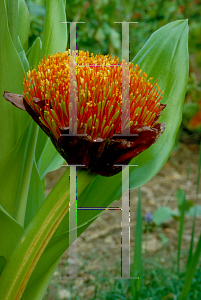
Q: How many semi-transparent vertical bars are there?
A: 4